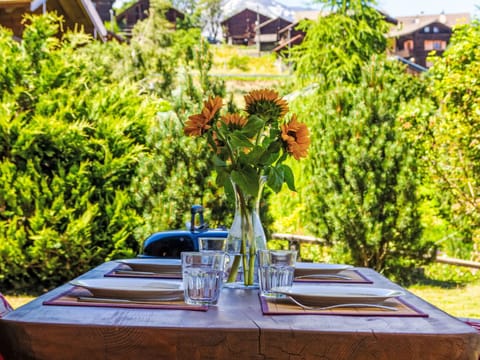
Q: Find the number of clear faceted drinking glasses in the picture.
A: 3